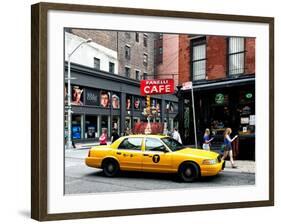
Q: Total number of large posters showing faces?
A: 5